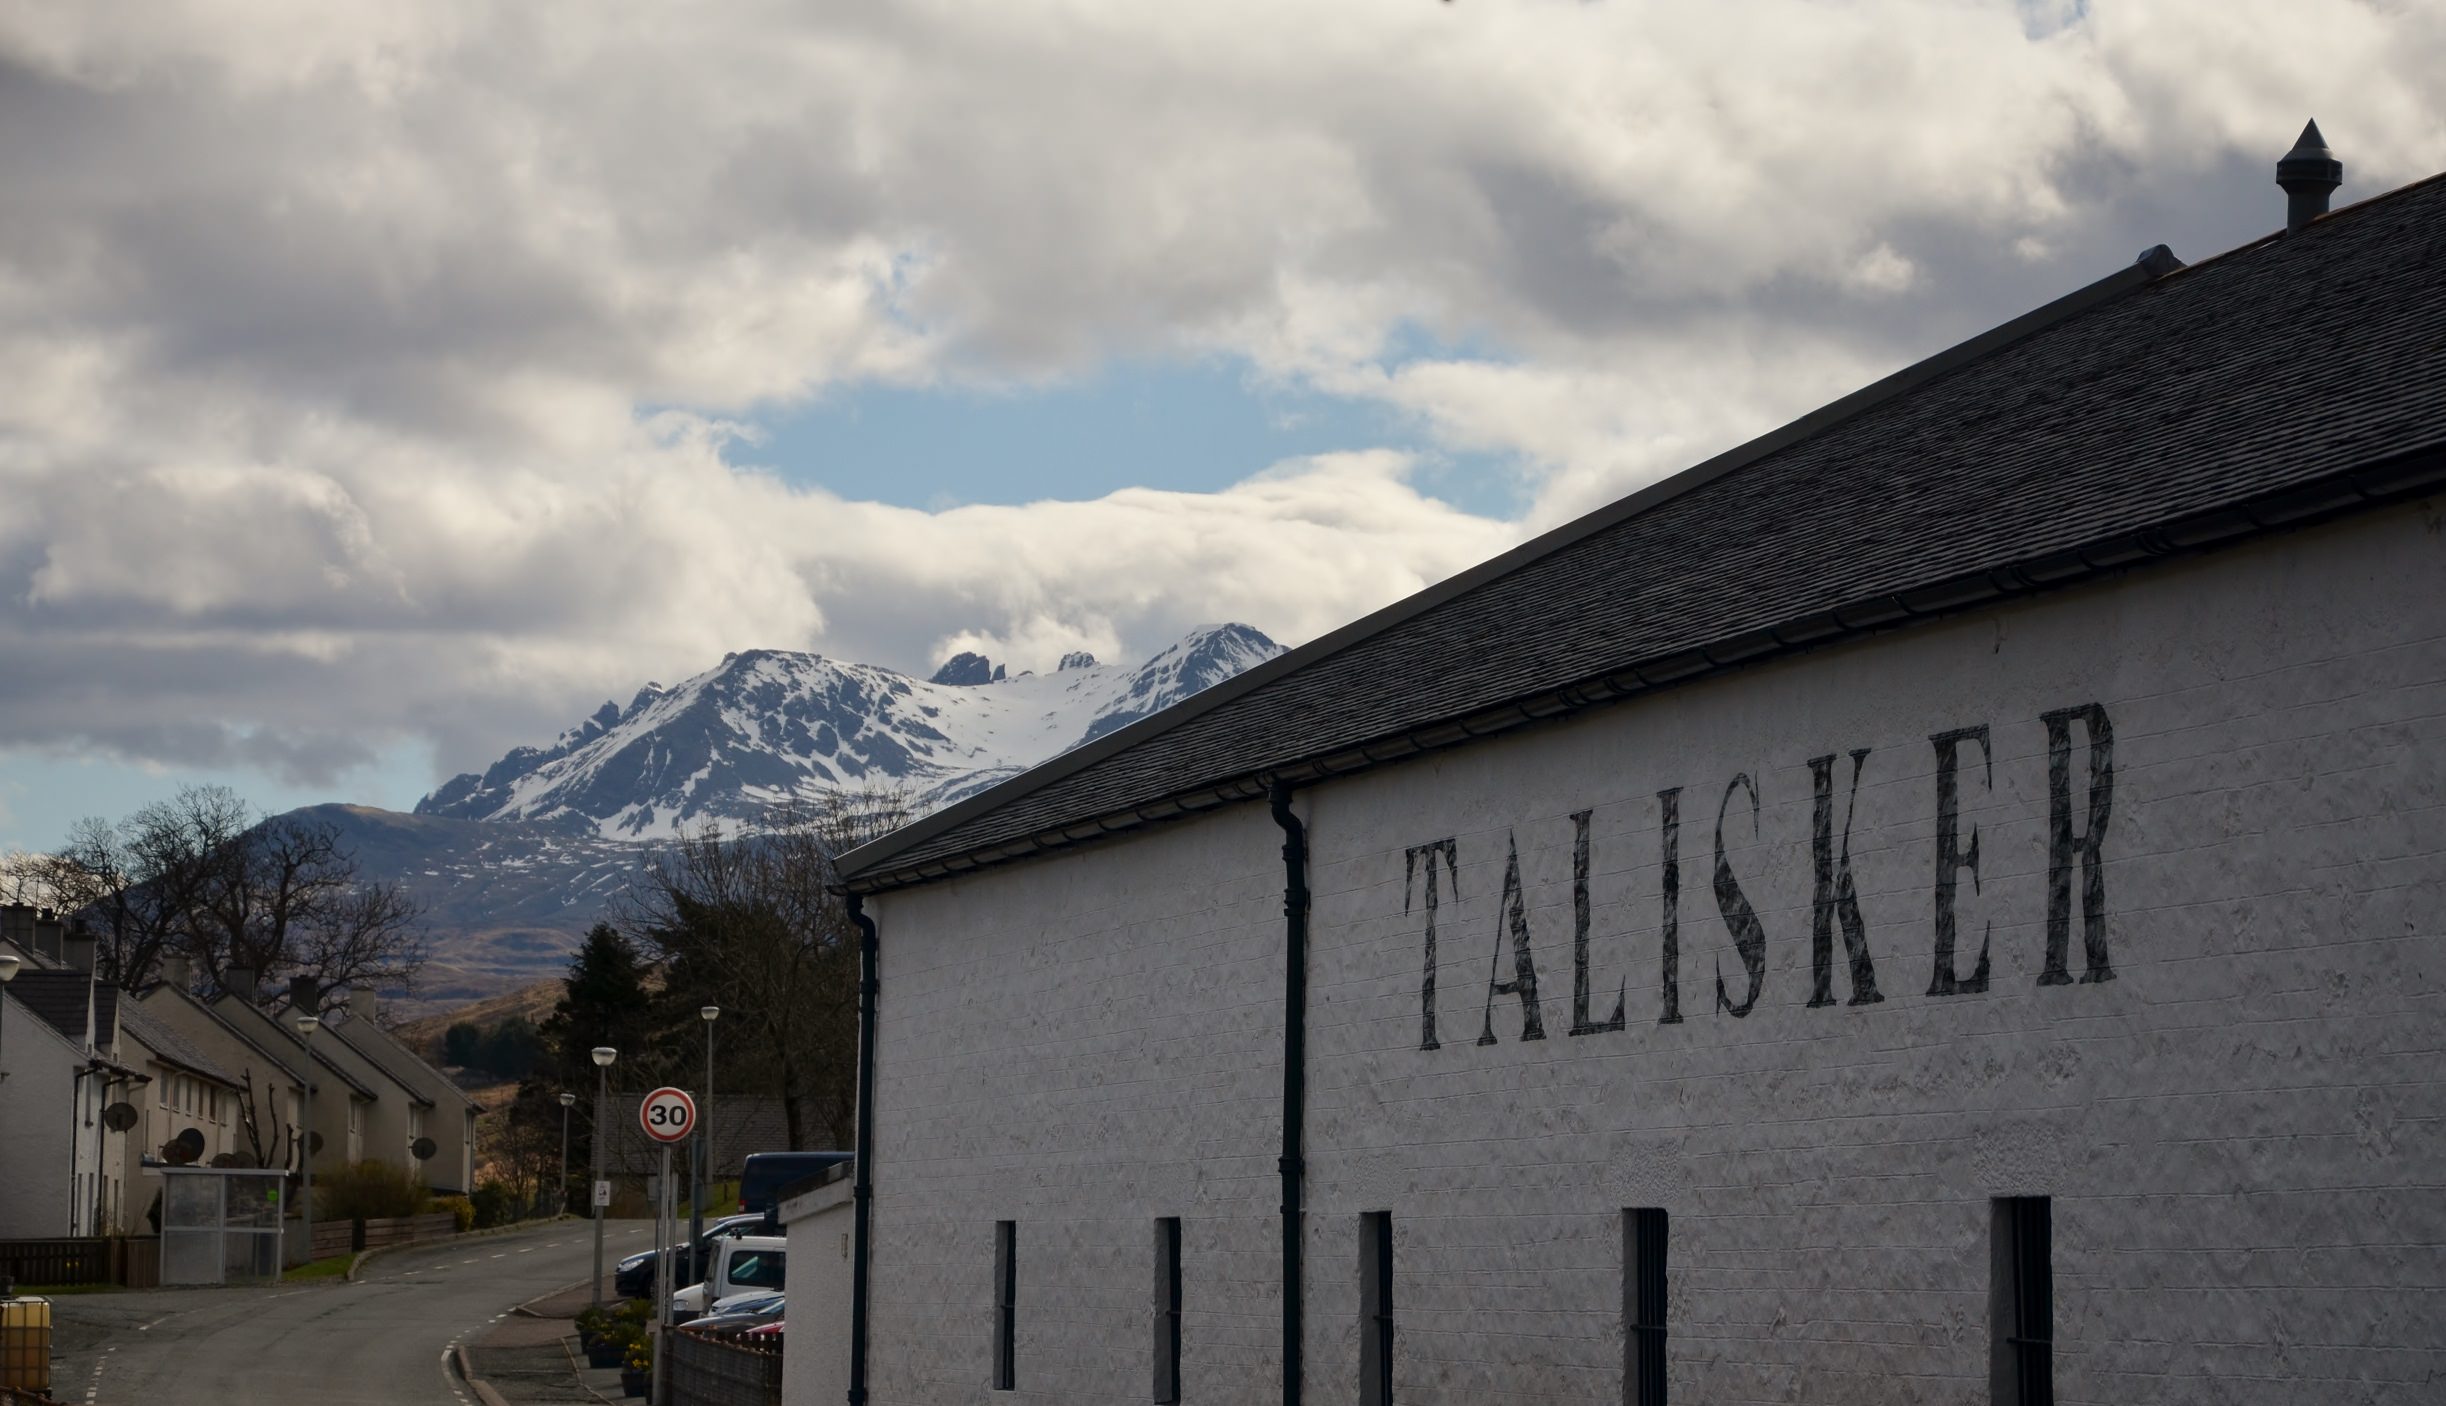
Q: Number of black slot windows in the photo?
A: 5